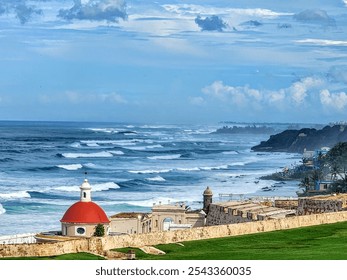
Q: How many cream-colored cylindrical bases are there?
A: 1